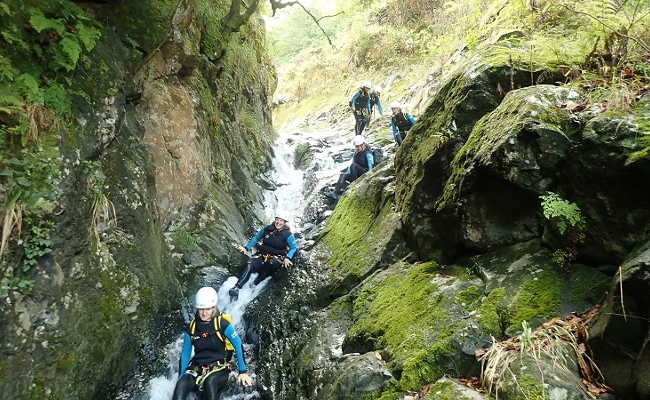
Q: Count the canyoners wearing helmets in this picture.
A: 6